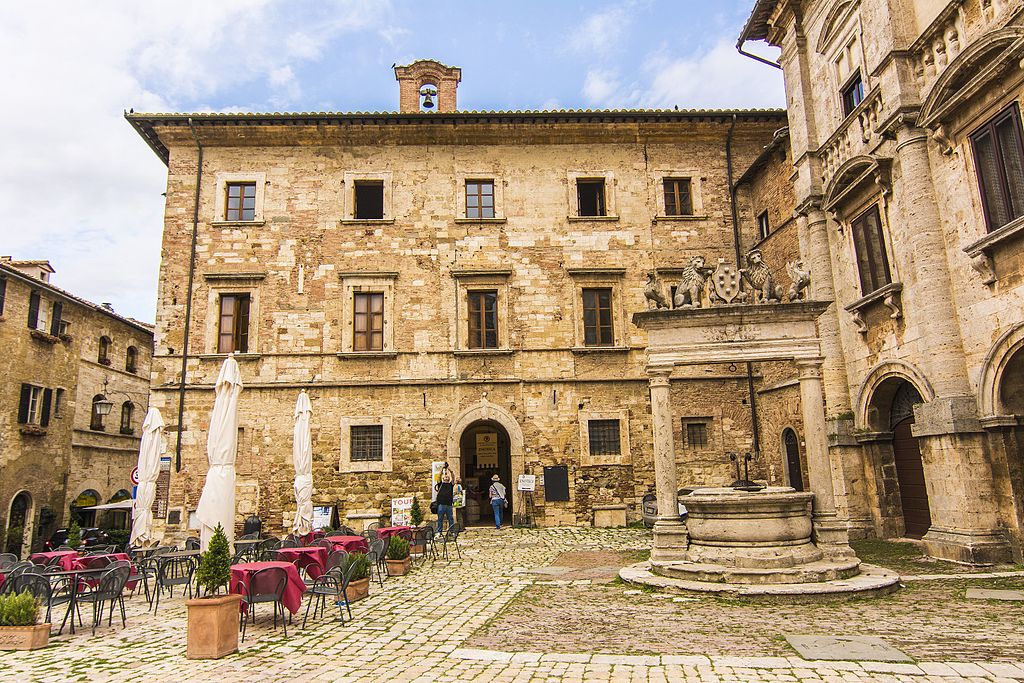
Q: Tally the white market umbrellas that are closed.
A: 3